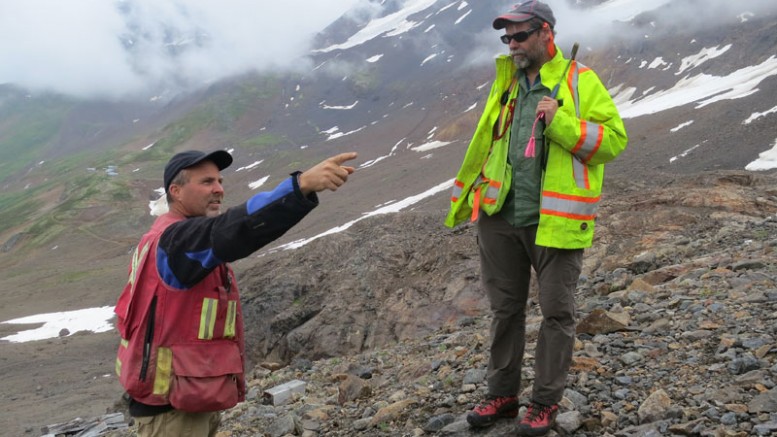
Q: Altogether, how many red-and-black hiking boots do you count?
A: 2